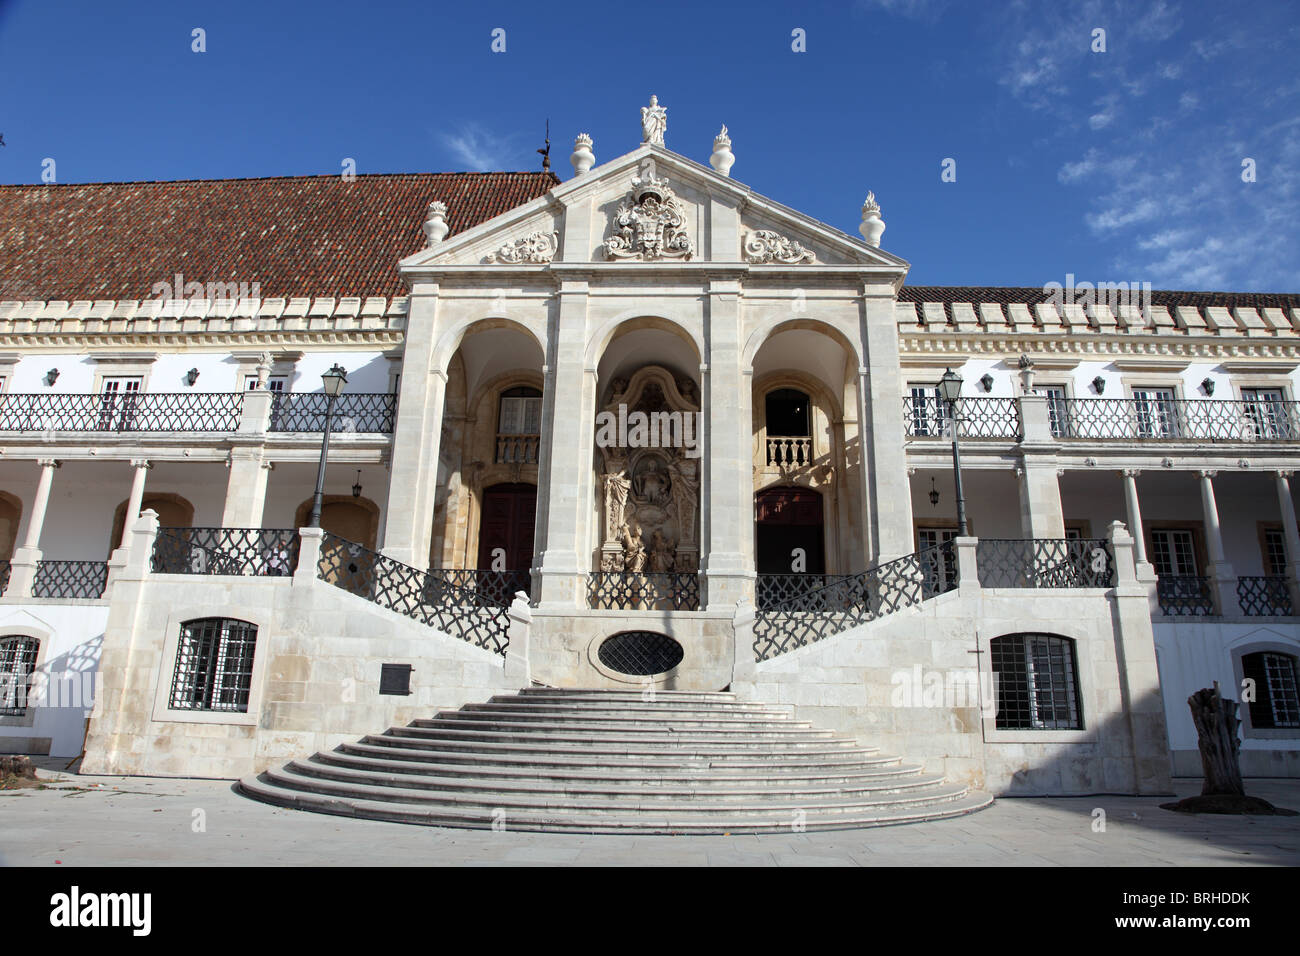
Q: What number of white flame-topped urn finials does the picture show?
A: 4